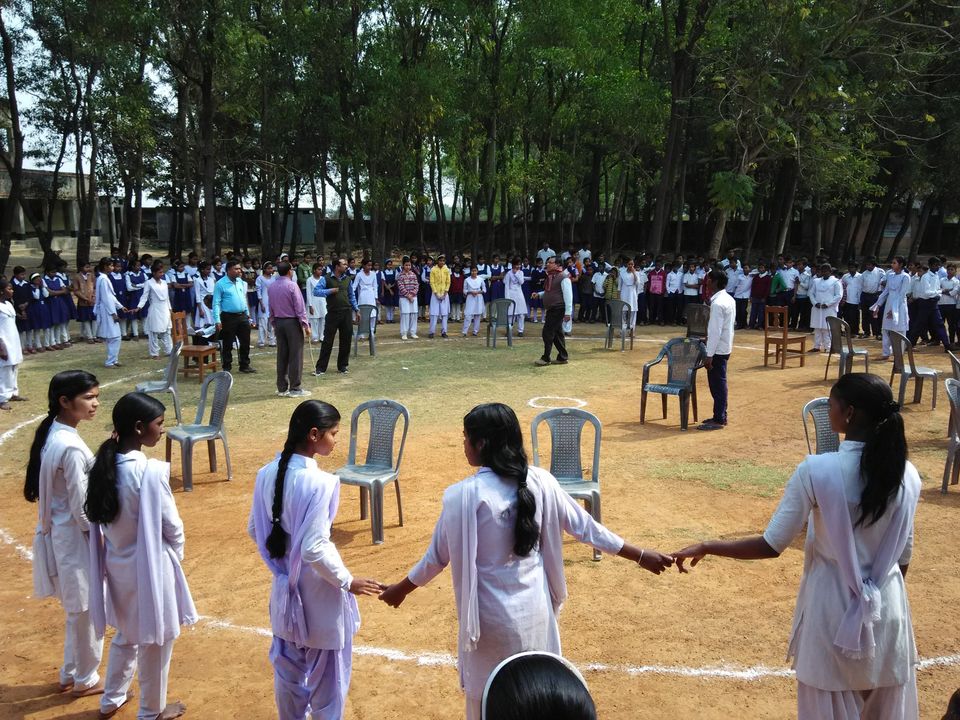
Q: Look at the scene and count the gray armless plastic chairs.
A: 12